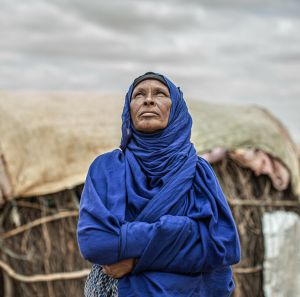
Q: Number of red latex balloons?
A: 0